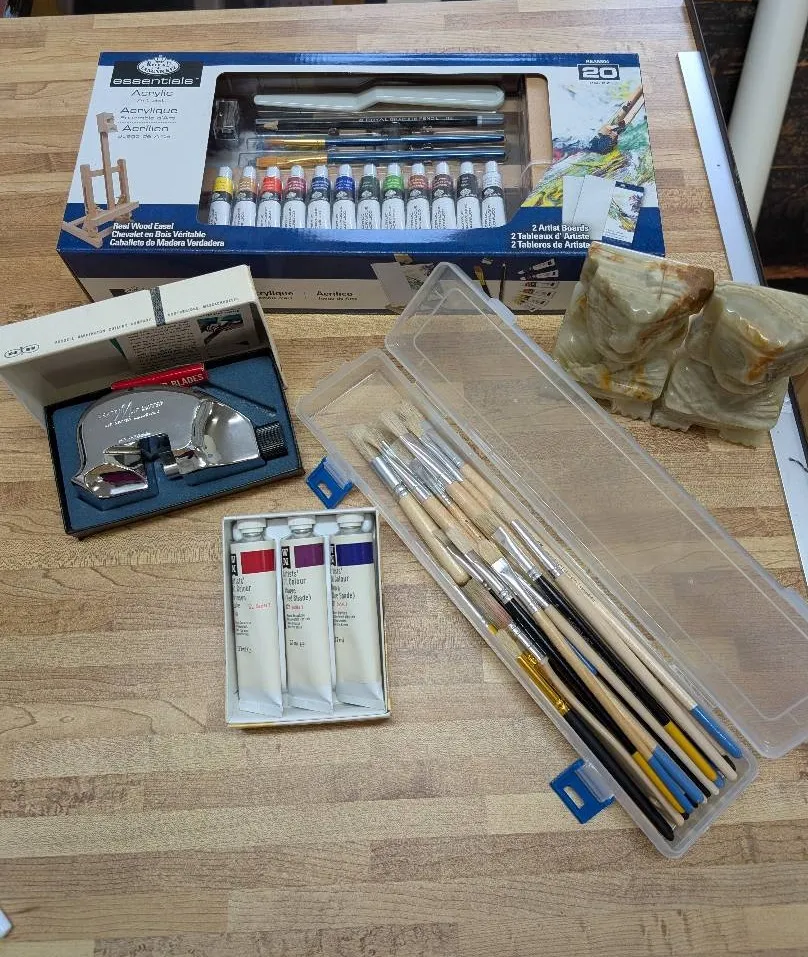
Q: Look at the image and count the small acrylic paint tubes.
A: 12